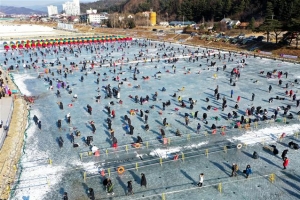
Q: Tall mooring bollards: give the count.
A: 0